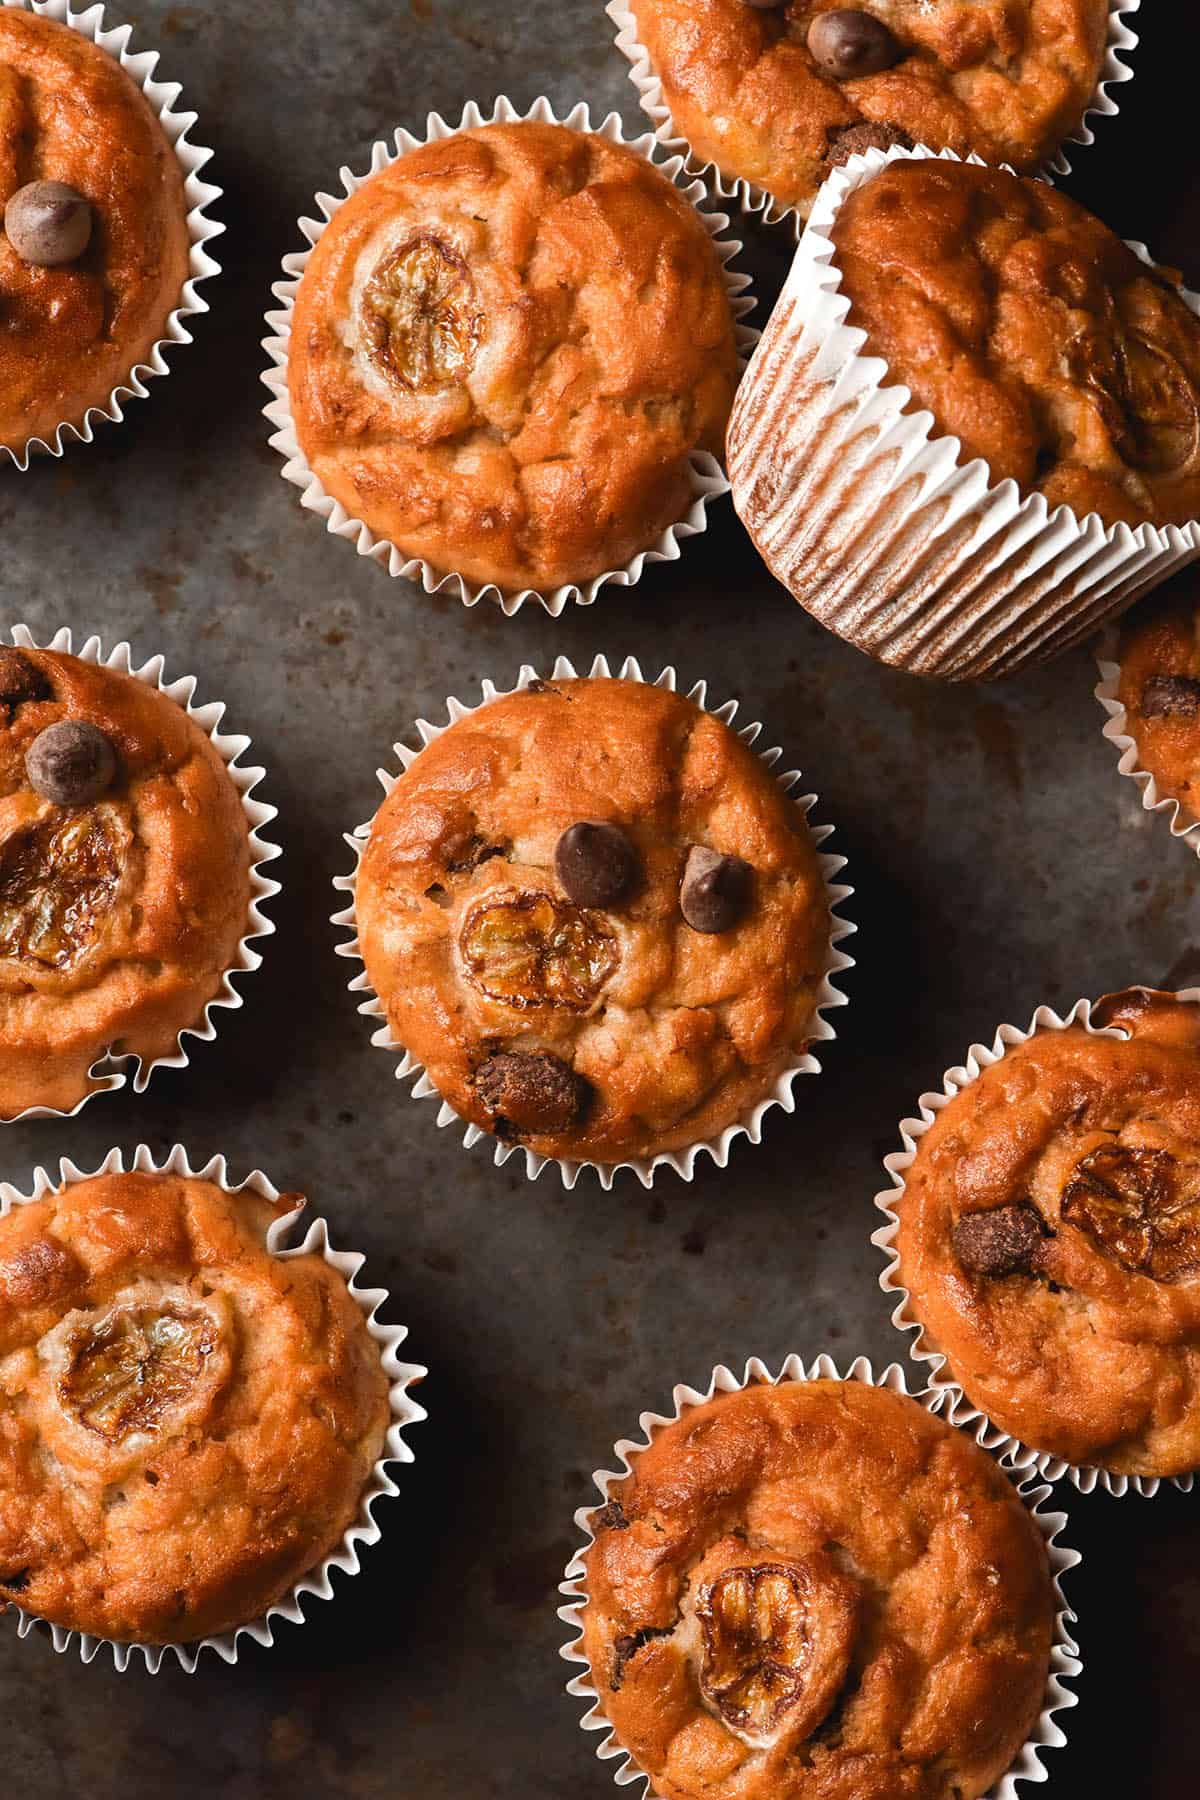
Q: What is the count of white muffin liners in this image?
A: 10